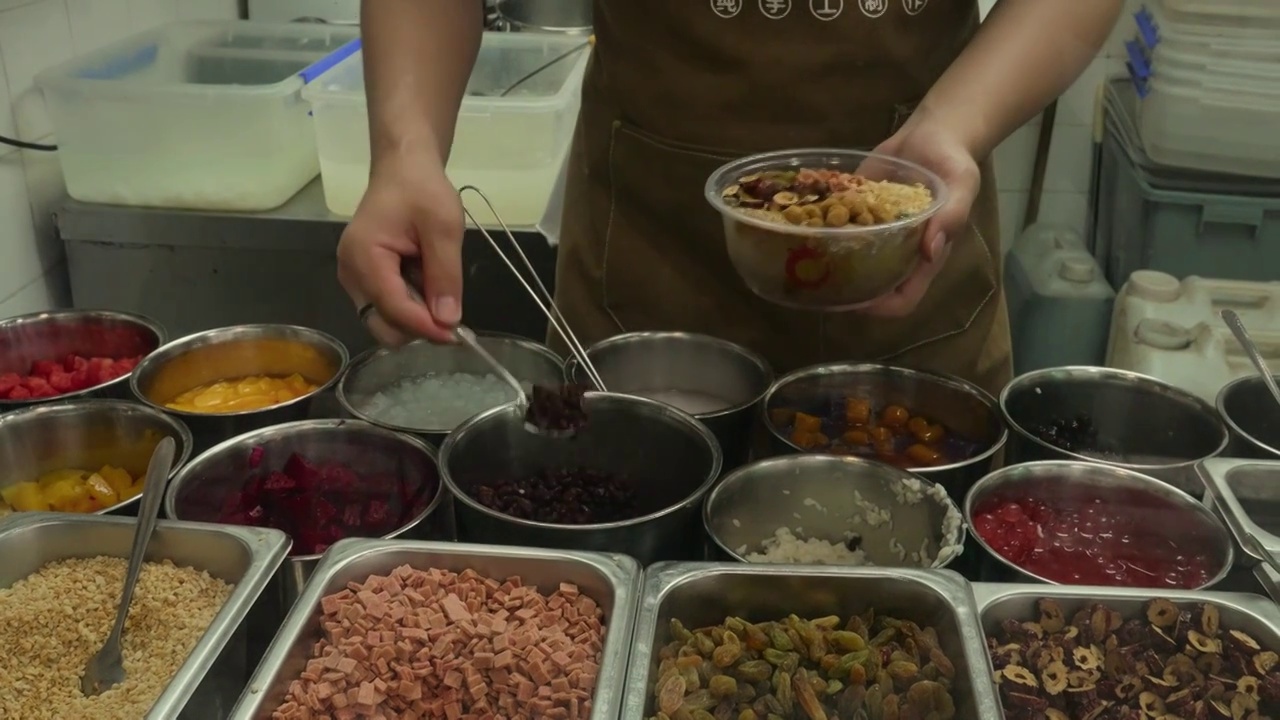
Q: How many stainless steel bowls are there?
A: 12